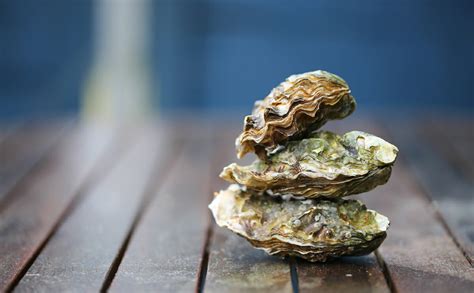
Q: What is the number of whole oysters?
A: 3